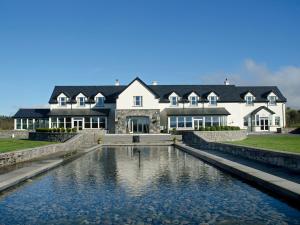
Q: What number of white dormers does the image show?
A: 8